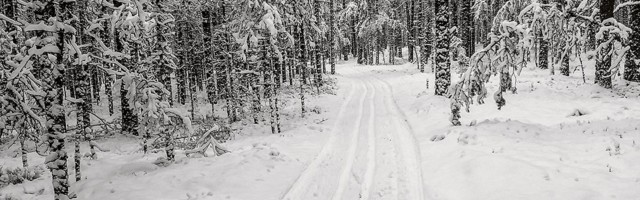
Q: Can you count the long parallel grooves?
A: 4